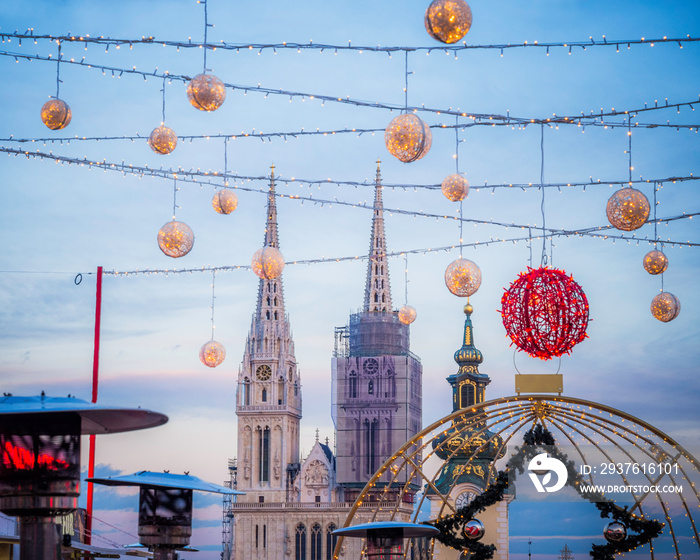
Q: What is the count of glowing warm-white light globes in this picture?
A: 15